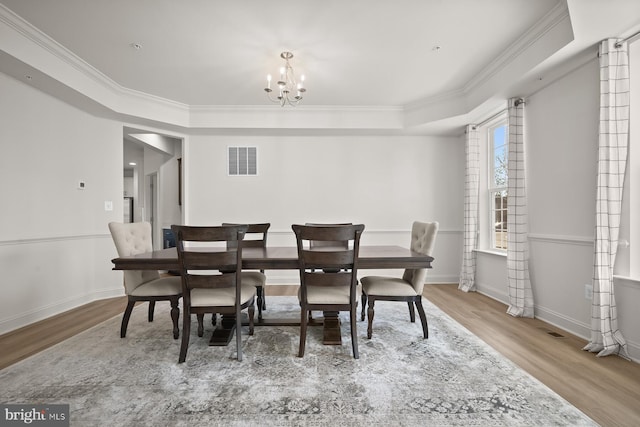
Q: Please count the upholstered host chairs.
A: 2